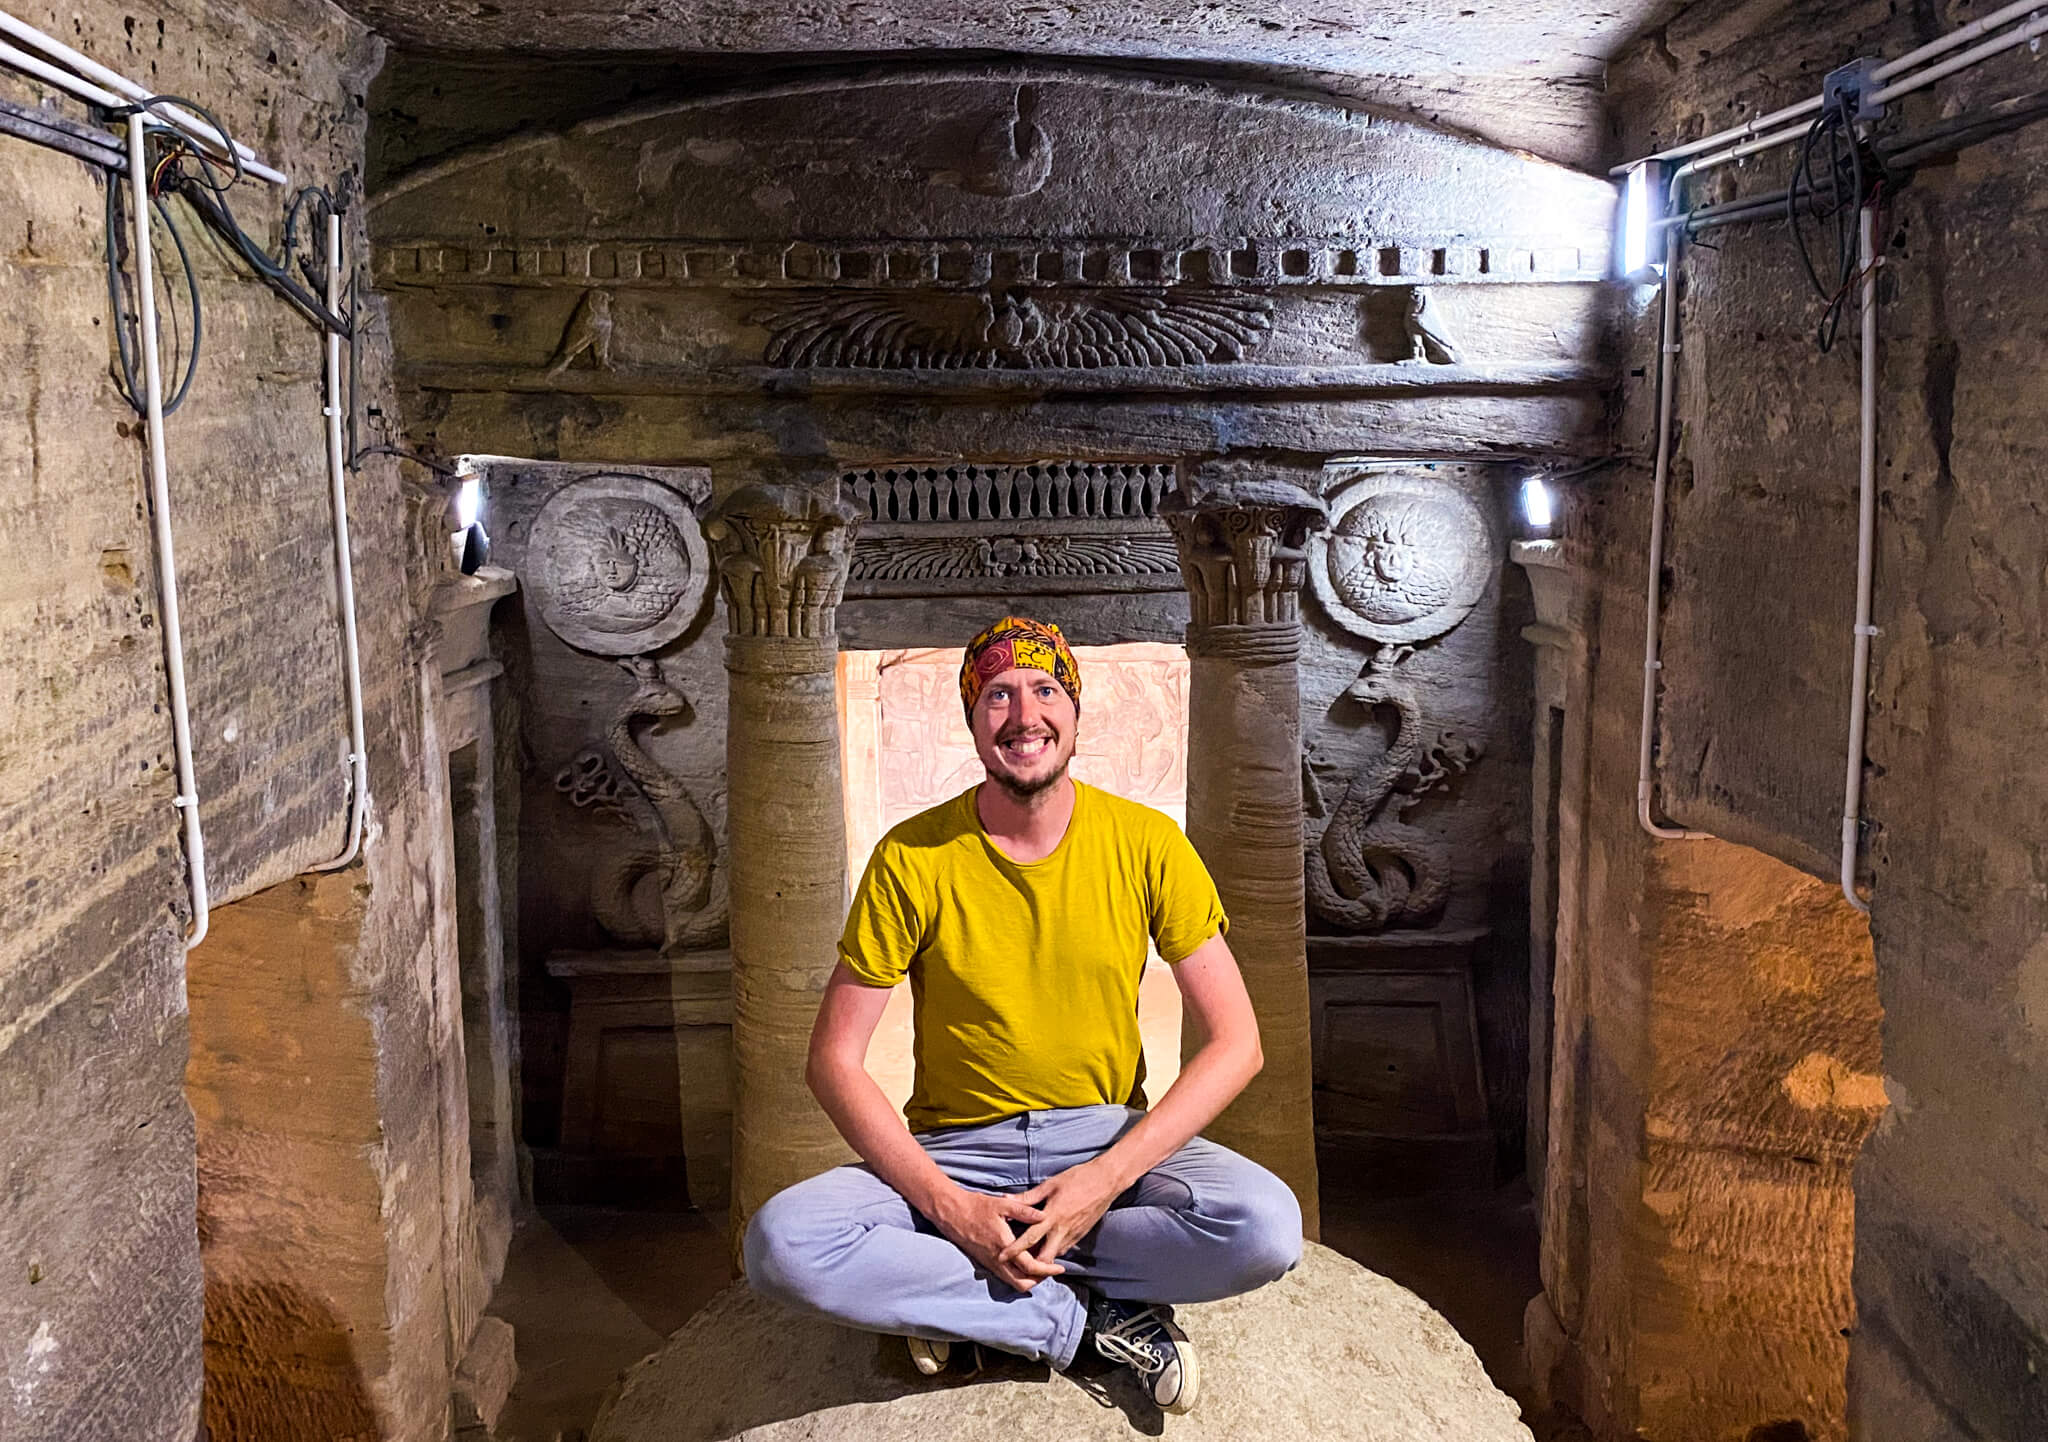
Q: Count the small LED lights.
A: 3